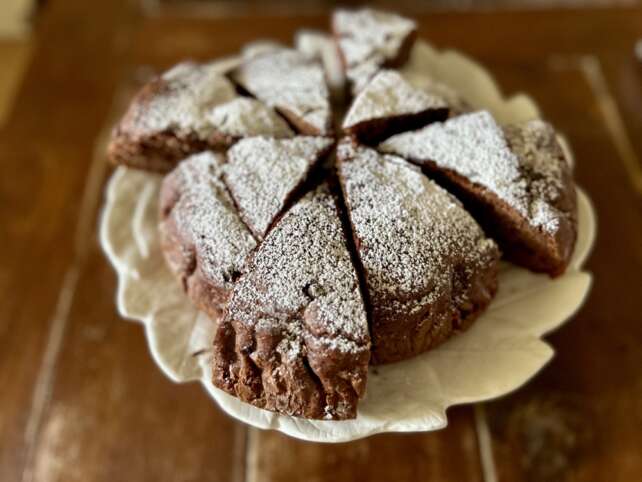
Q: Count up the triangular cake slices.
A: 8